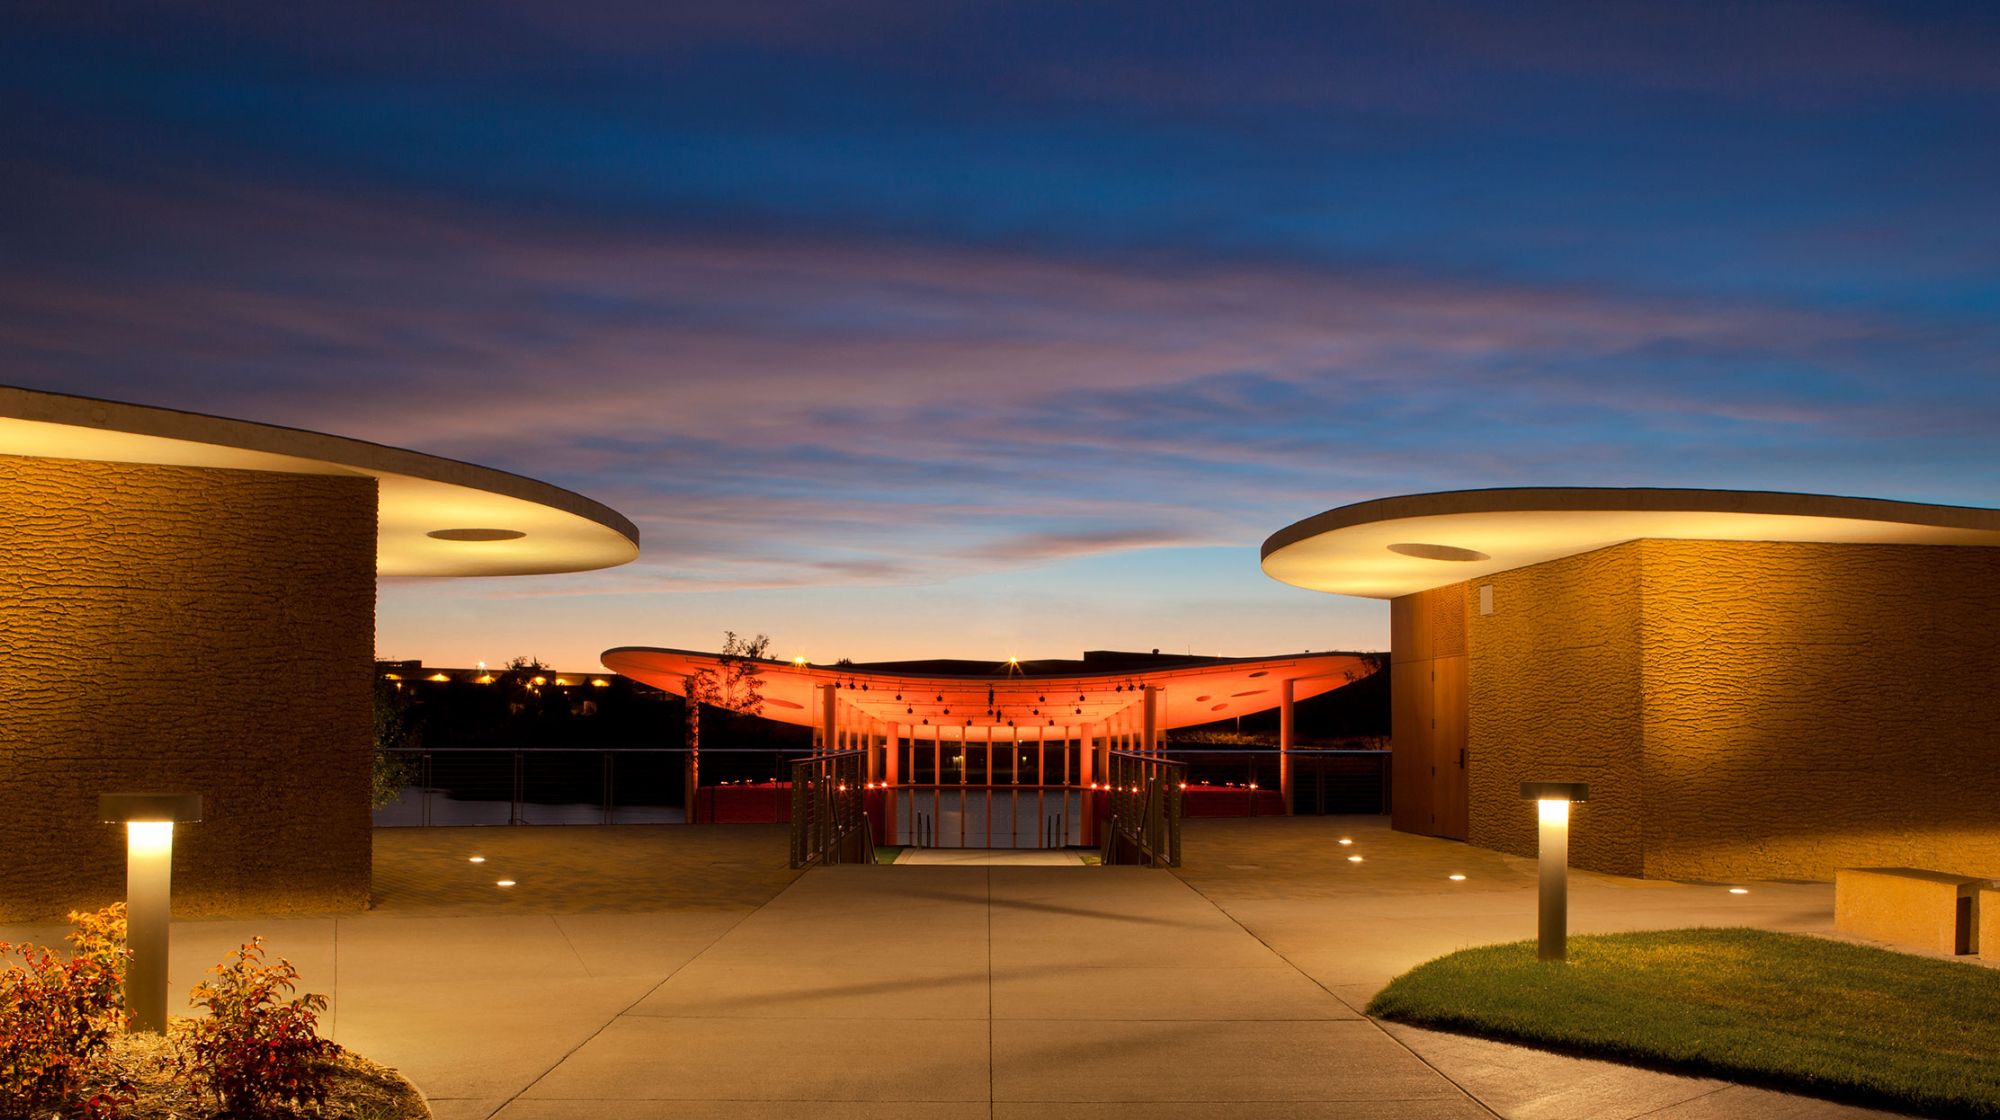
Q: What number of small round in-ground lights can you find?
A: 6